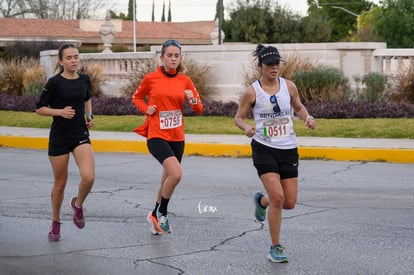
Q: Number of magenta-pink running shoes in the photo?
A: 2